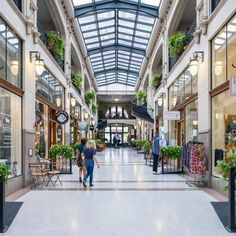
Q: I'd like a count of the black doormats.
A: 2